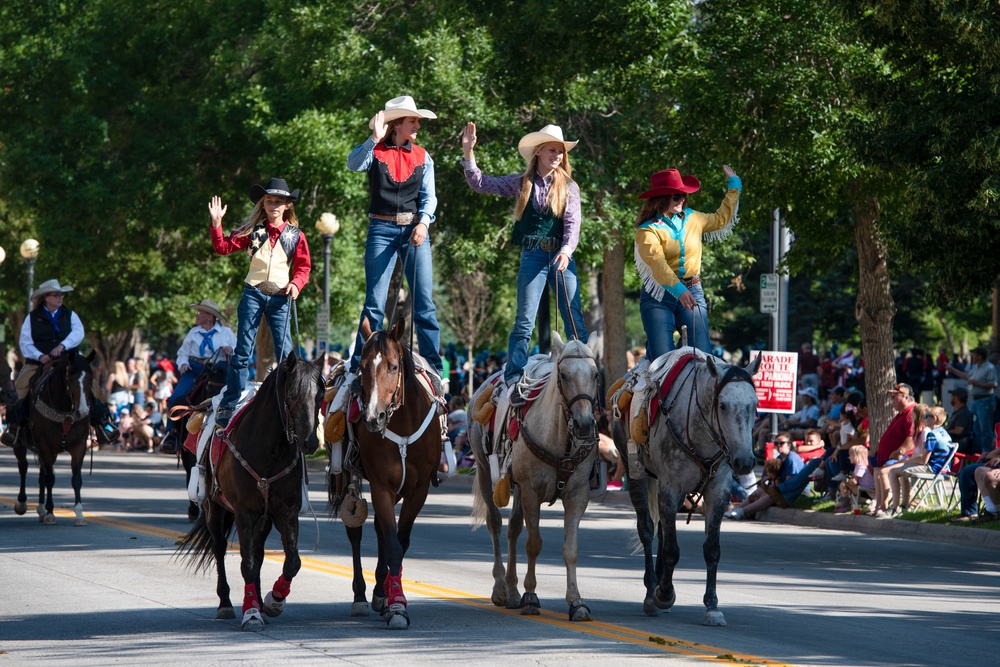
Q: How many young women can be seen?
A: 4